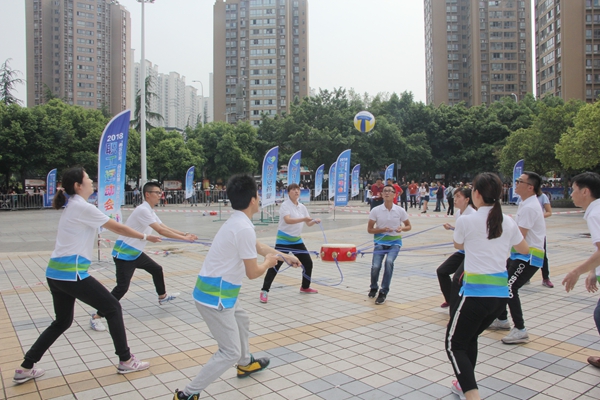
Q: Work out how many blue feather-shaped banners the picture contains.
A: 11